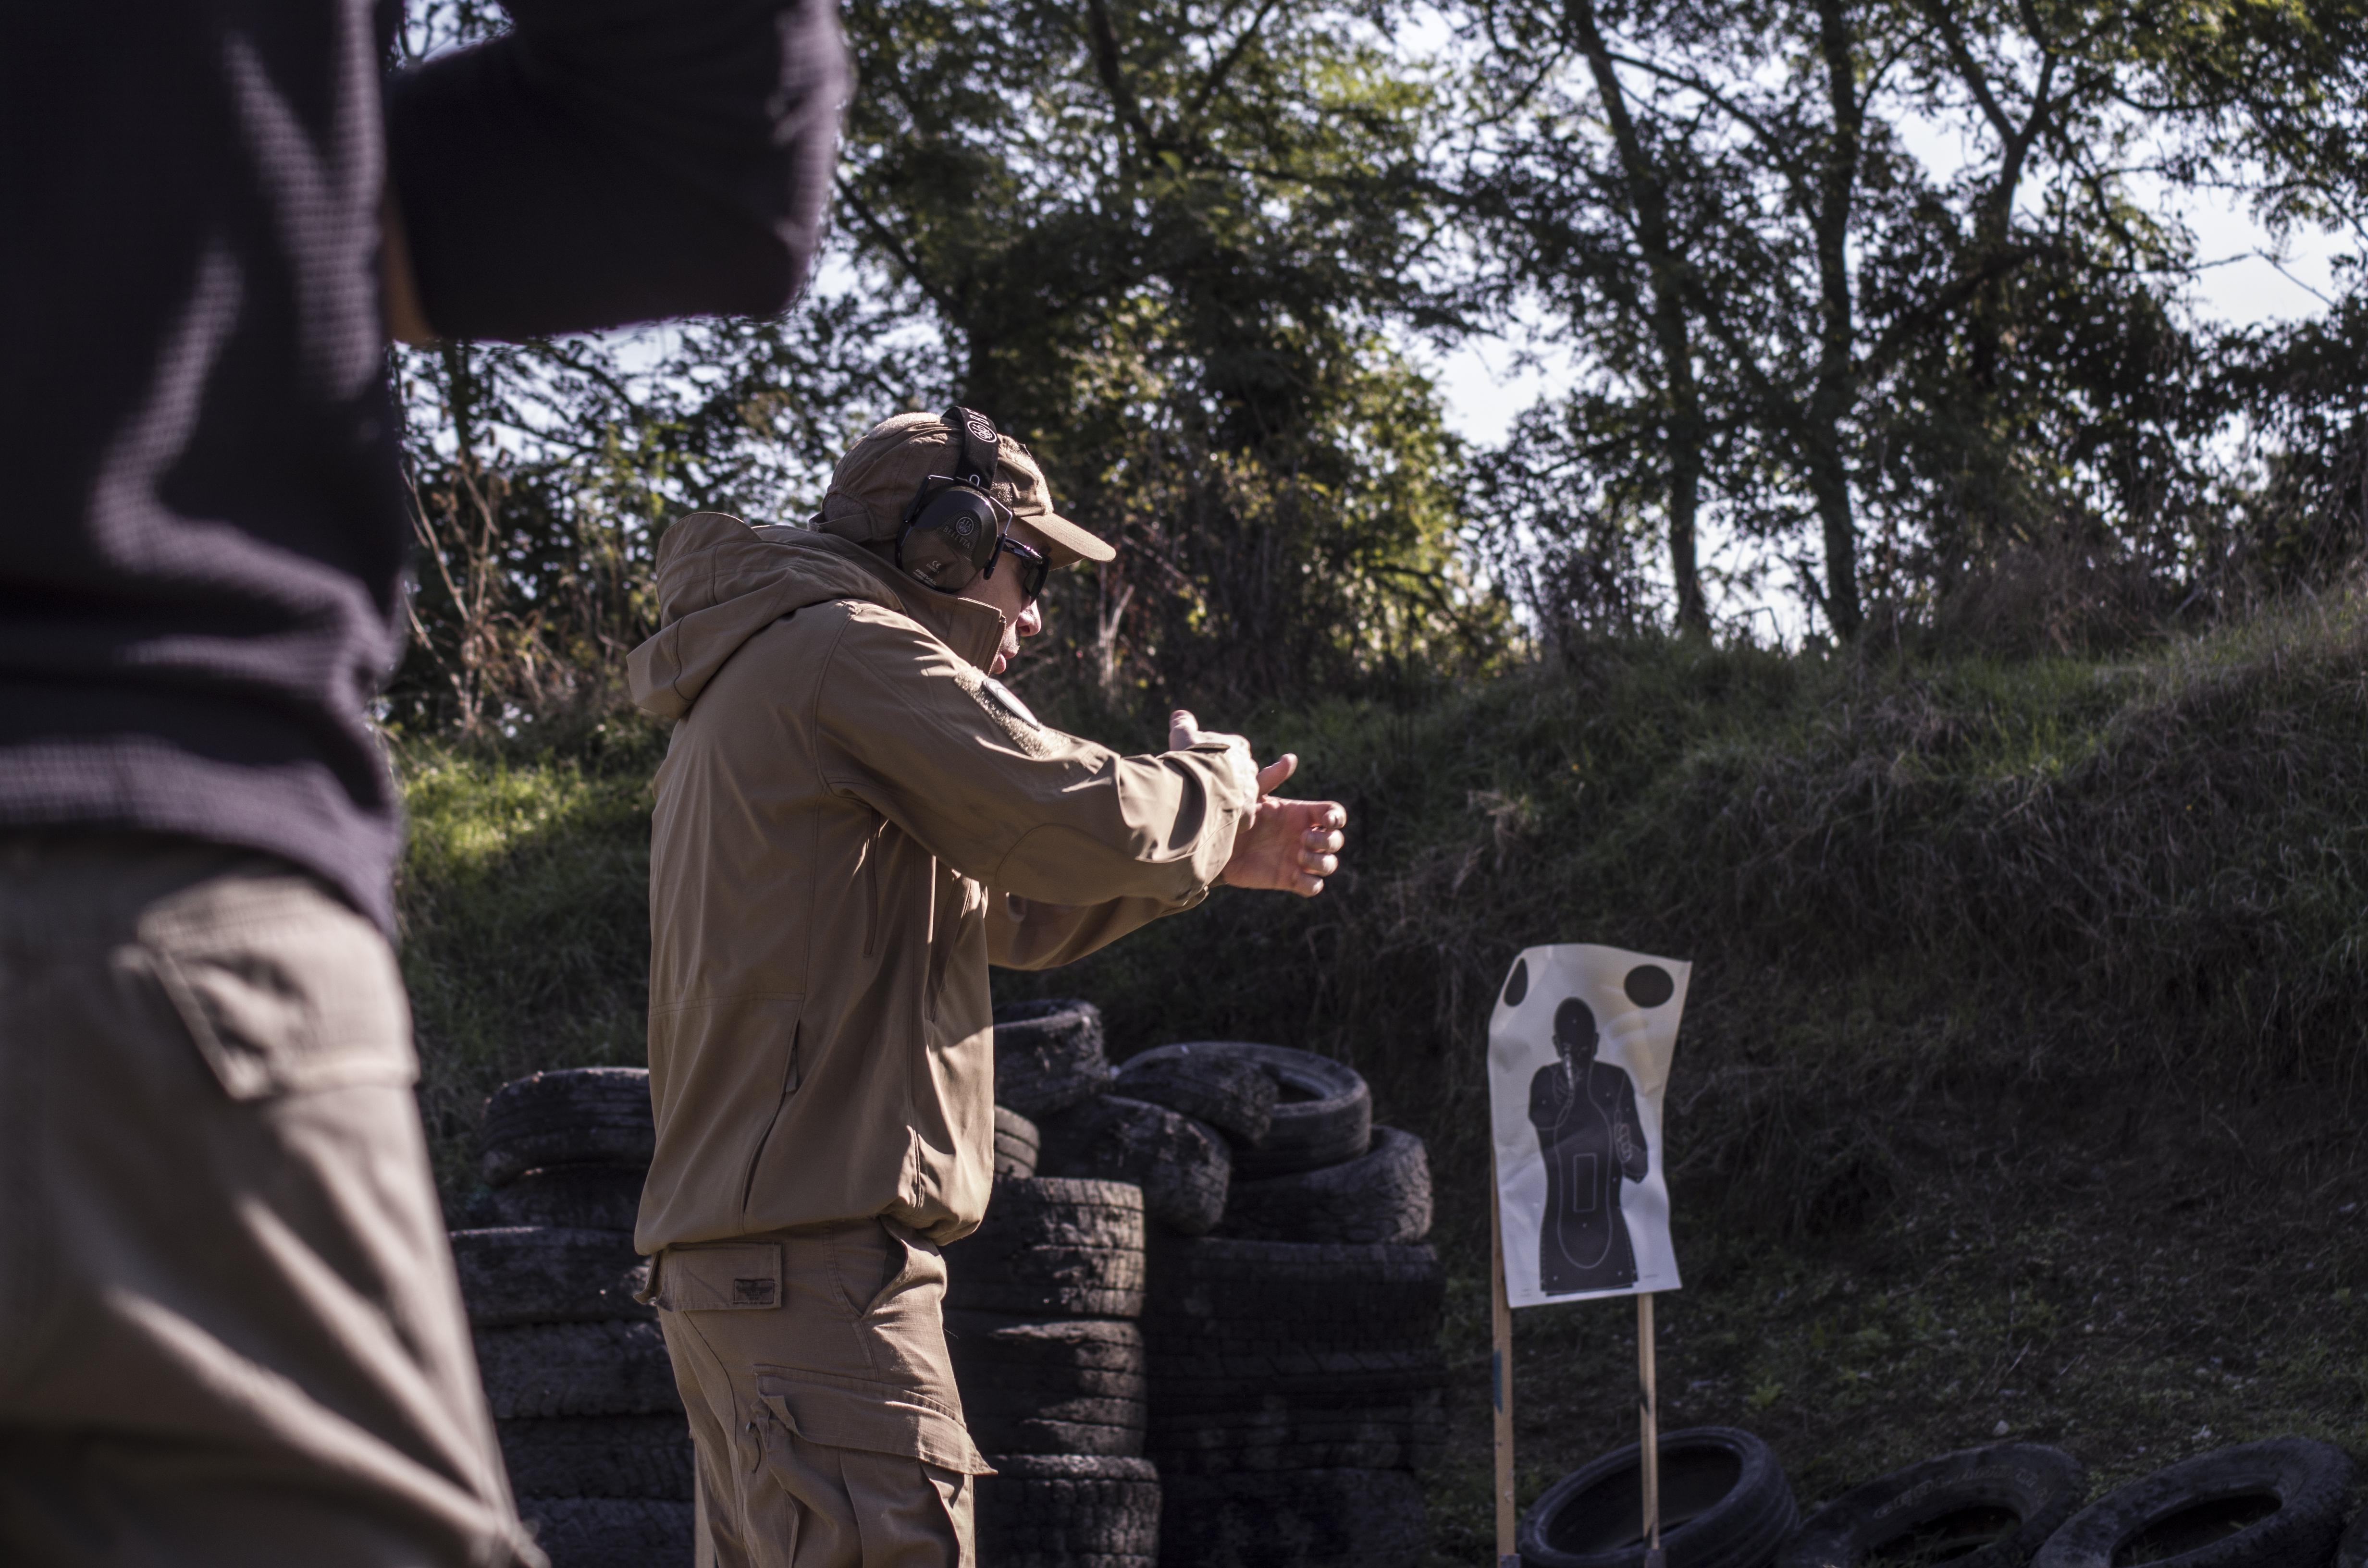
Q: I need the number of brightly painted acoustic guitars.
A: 0